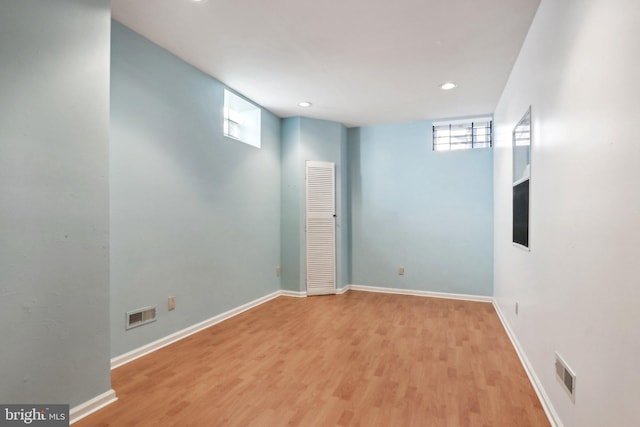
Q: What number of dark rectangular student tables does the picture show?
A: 0